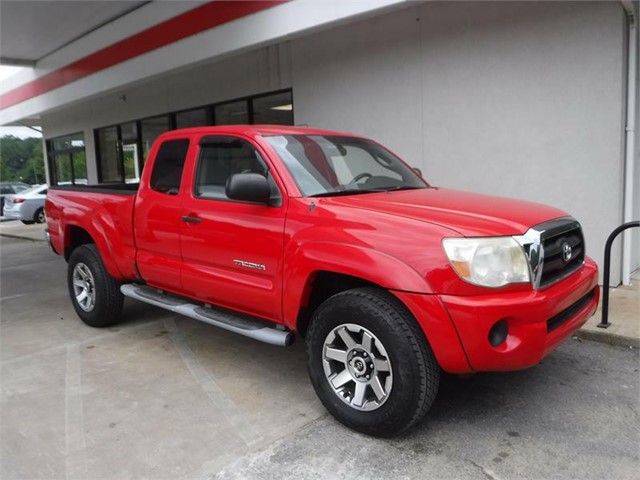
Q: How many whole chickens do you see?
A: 0